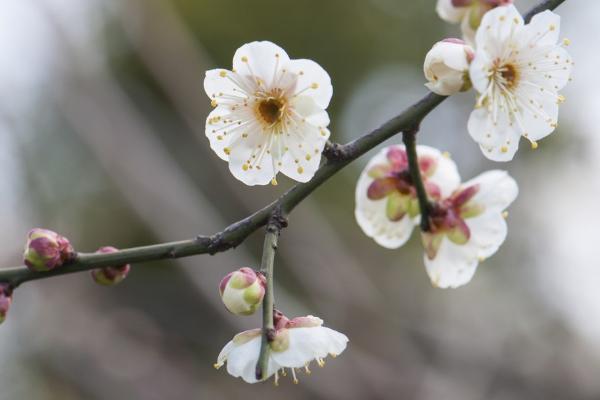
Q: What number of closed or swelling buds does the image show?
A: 5